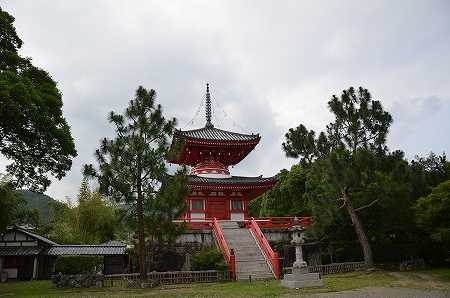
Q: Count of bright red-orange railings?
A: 2